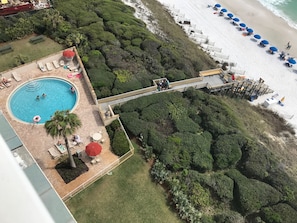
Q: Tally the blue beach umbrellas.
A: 10